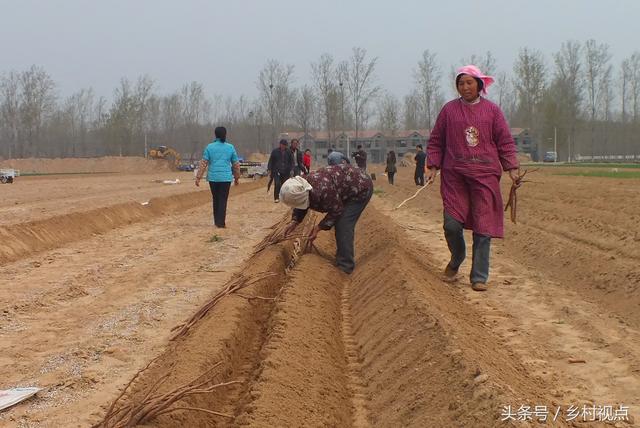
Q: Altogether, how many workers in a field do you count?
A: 10